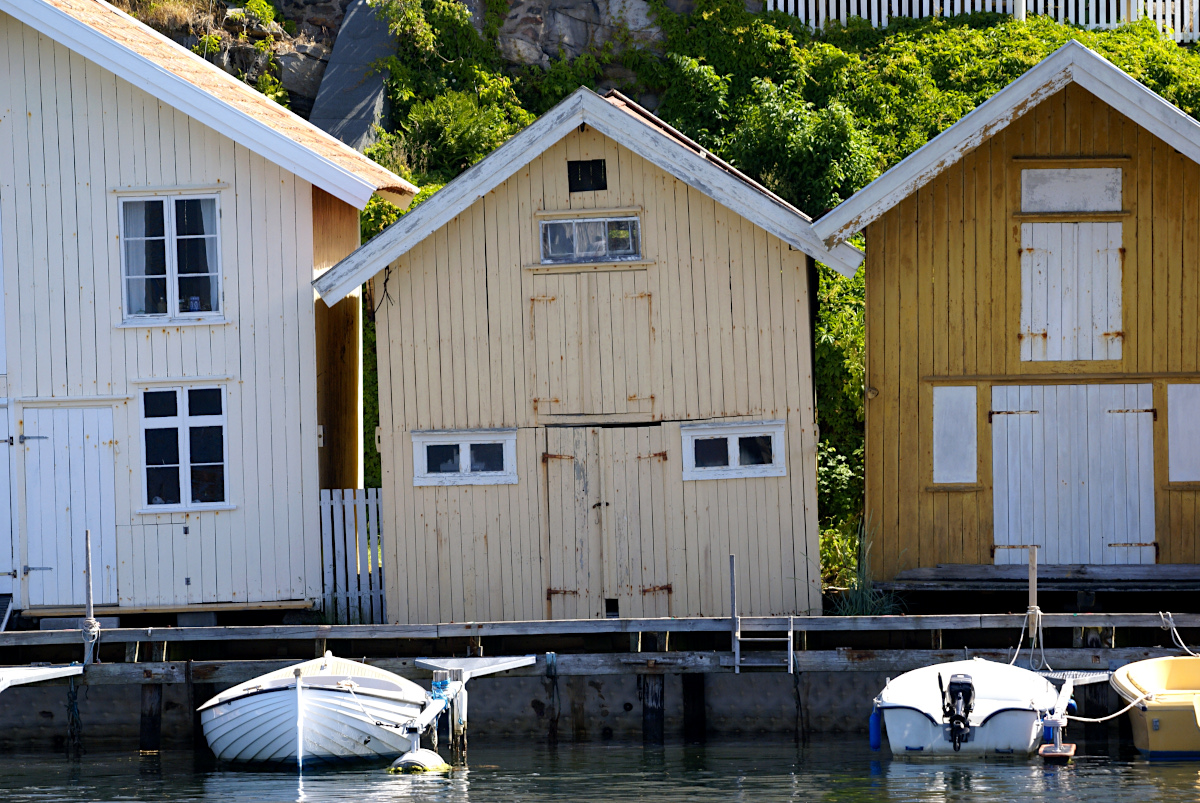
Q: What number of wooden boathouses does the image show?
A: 3